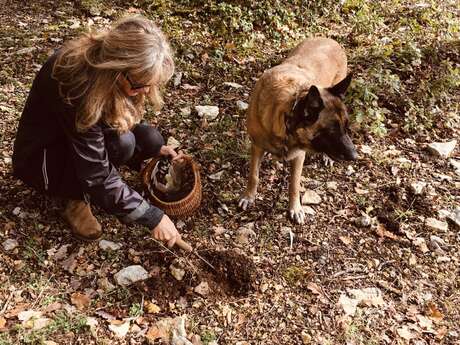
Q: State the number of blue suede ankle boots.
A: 0